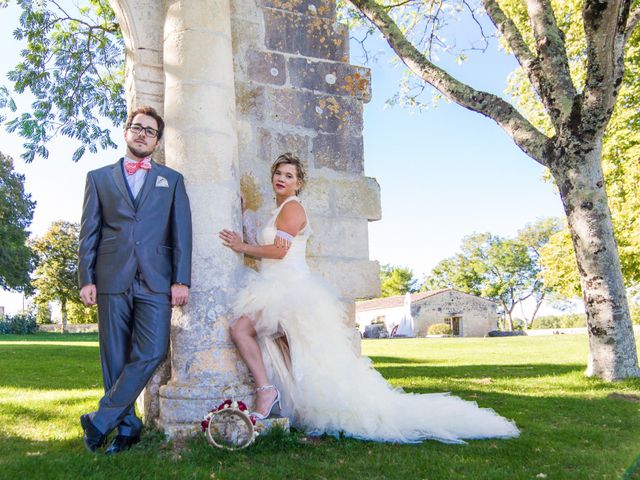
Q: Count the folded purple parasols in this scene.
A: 0